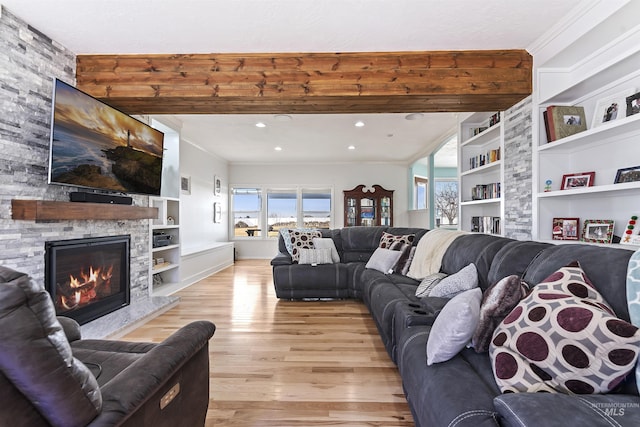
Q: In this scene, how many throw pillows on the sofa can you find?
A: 11